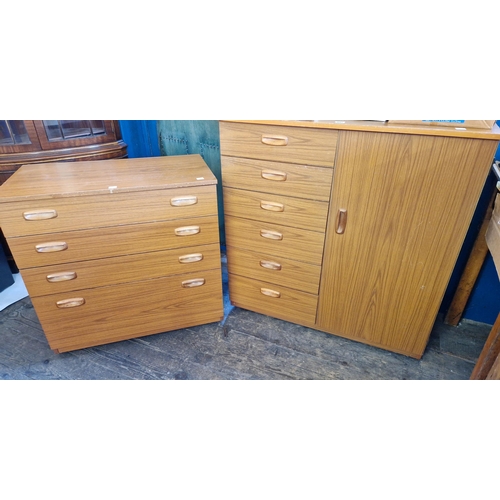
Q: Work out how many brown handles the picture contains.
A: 15